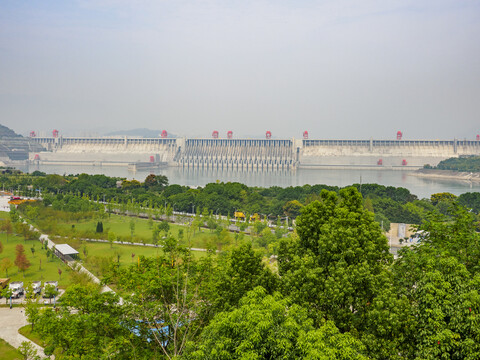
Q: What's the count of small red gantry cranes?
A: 13